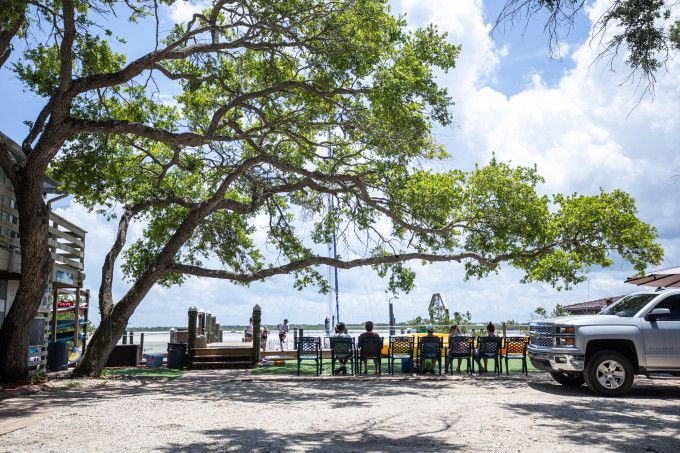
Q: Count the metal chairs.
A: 8